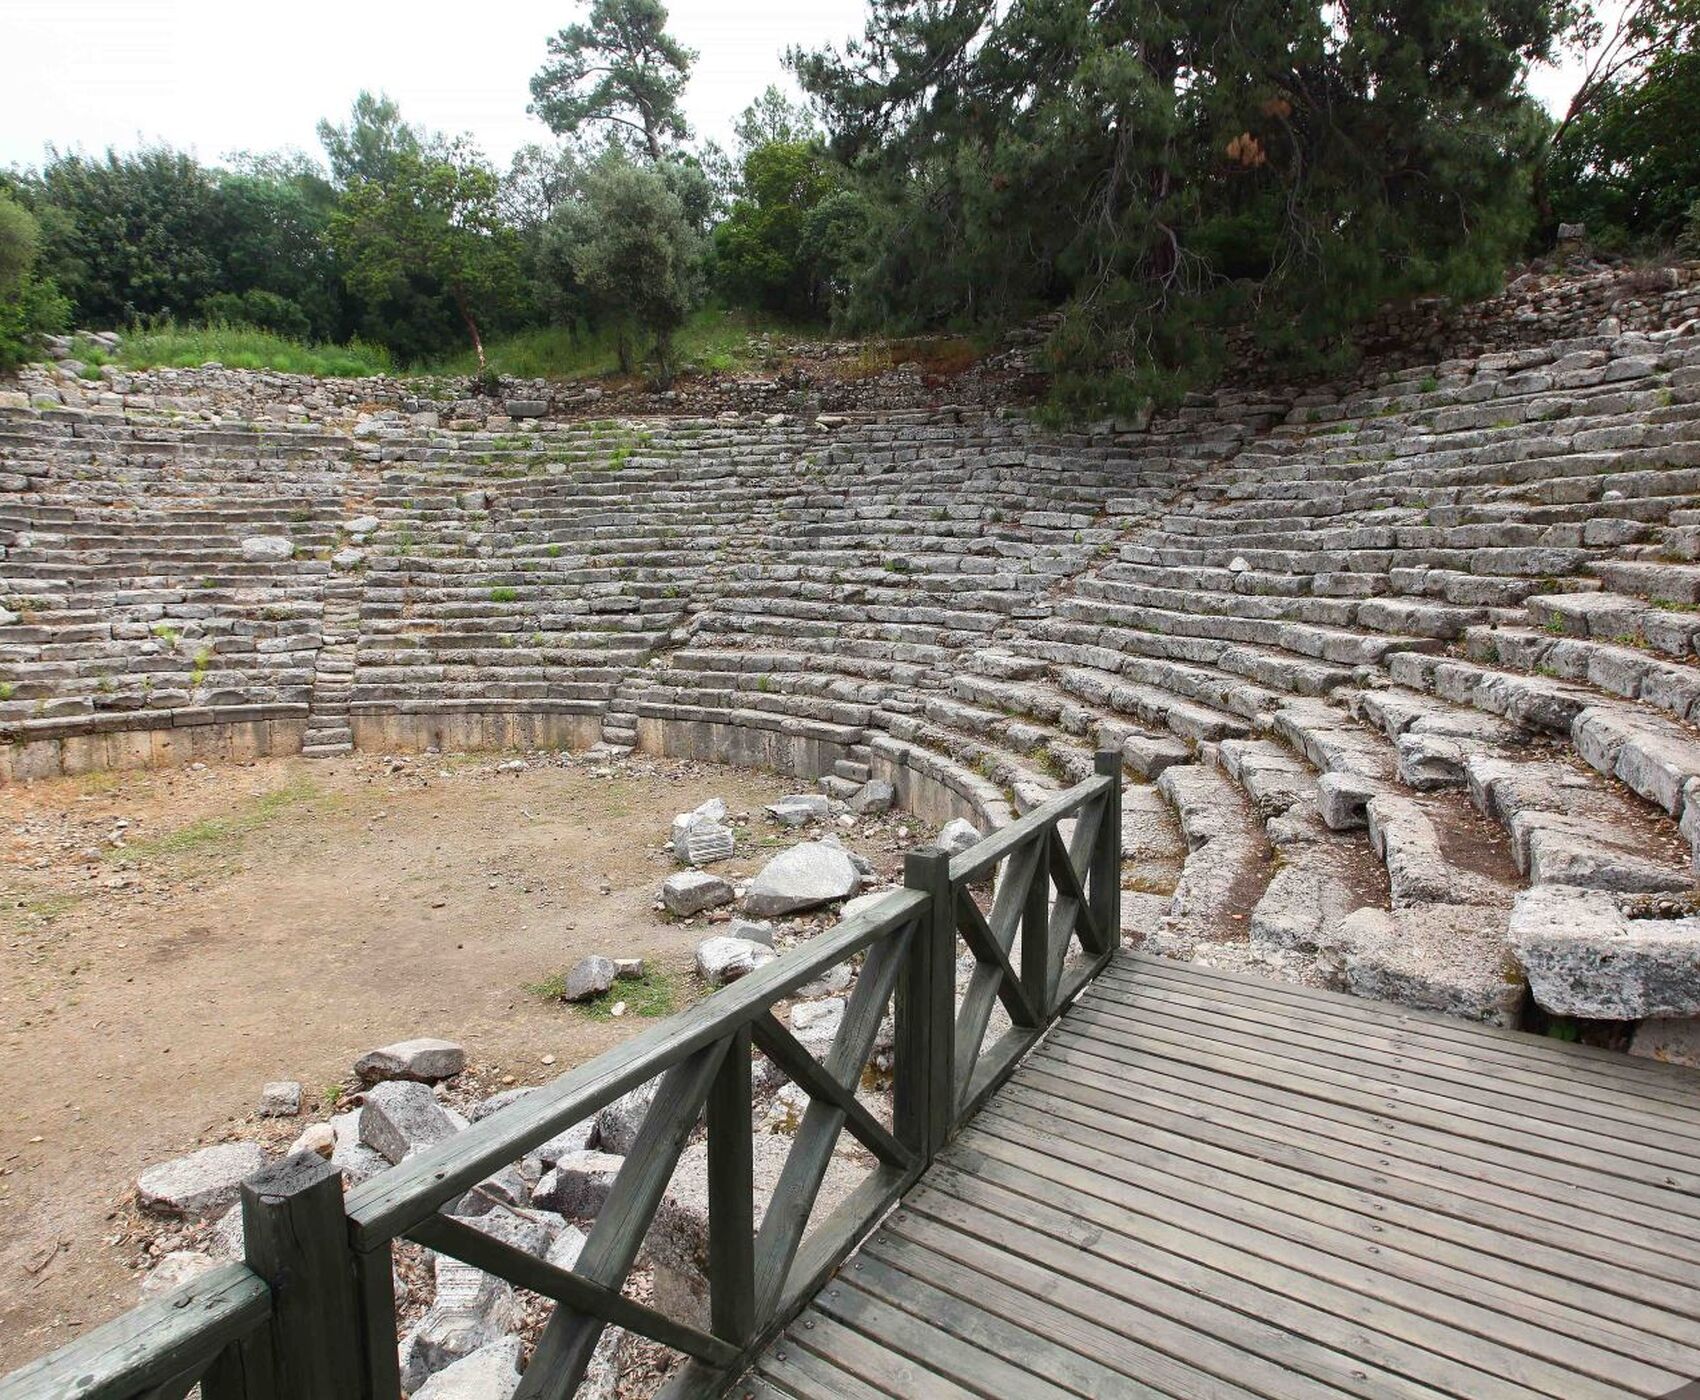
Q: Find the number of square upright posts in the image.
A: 3